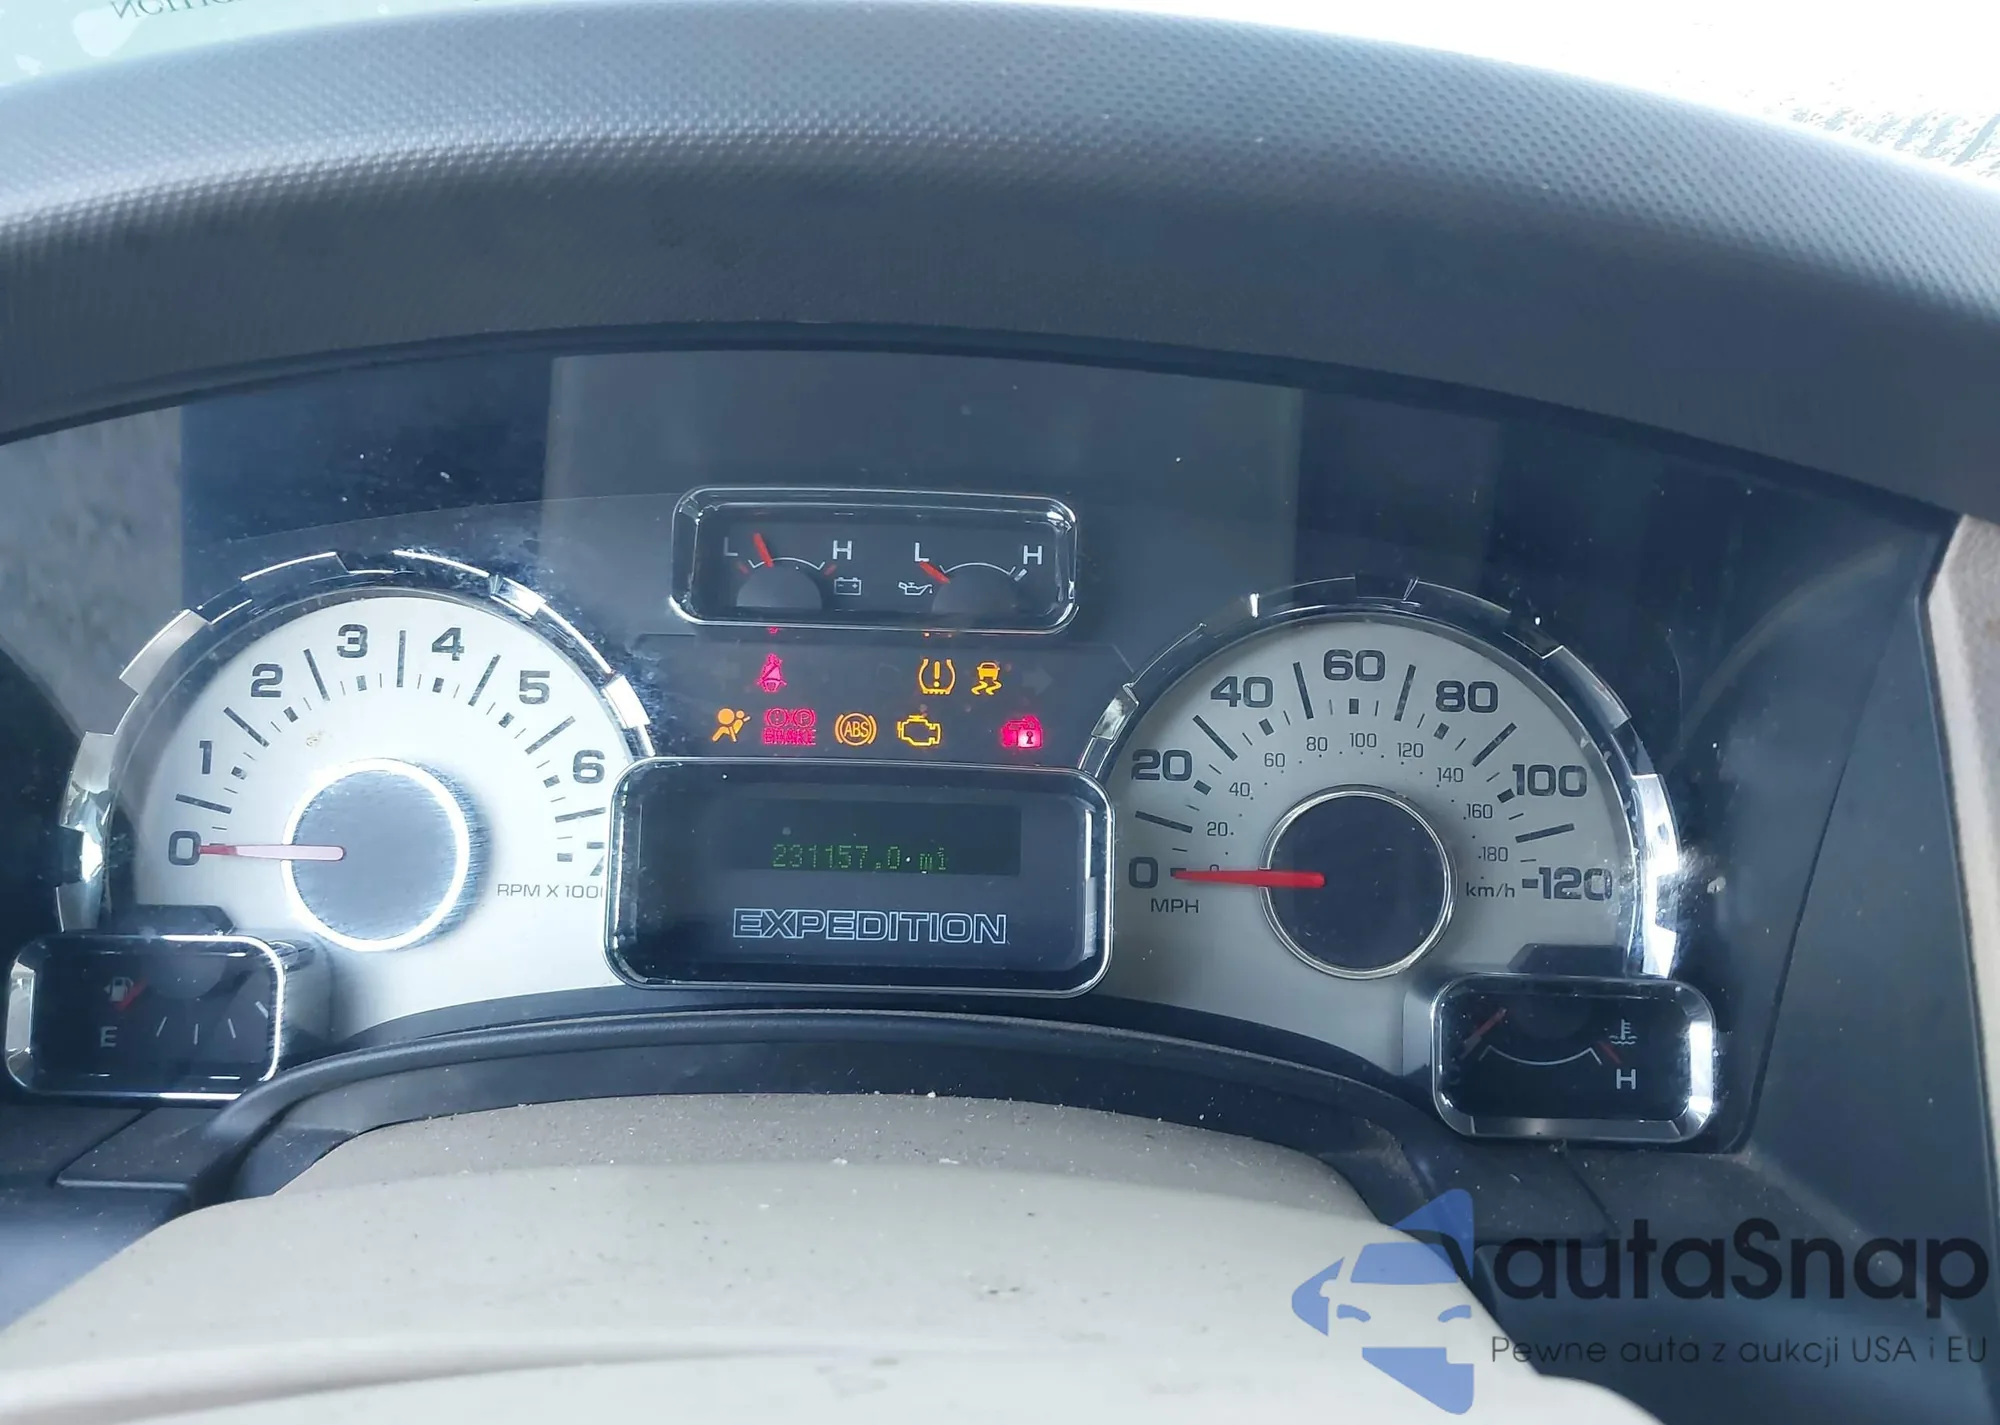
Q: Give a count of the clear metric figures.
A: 9